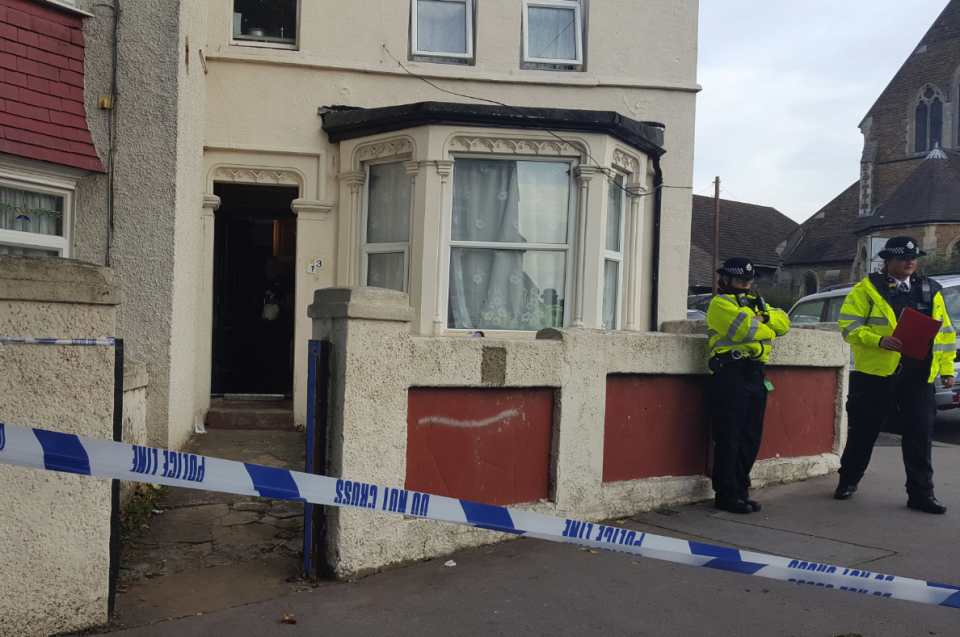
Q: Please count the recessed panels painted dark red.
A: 3